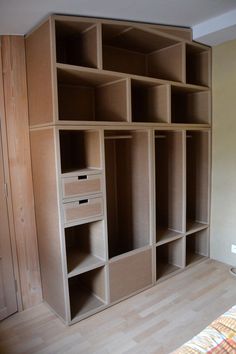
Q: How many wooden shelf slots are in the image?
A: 14